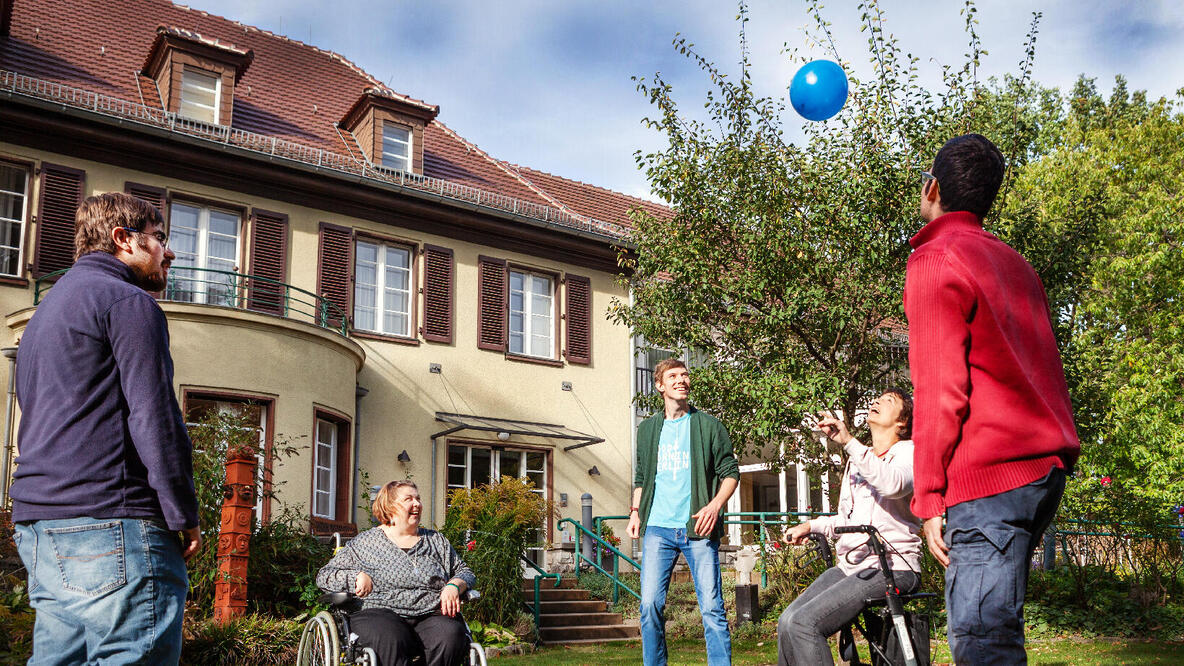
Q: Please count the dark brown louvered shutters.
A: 7